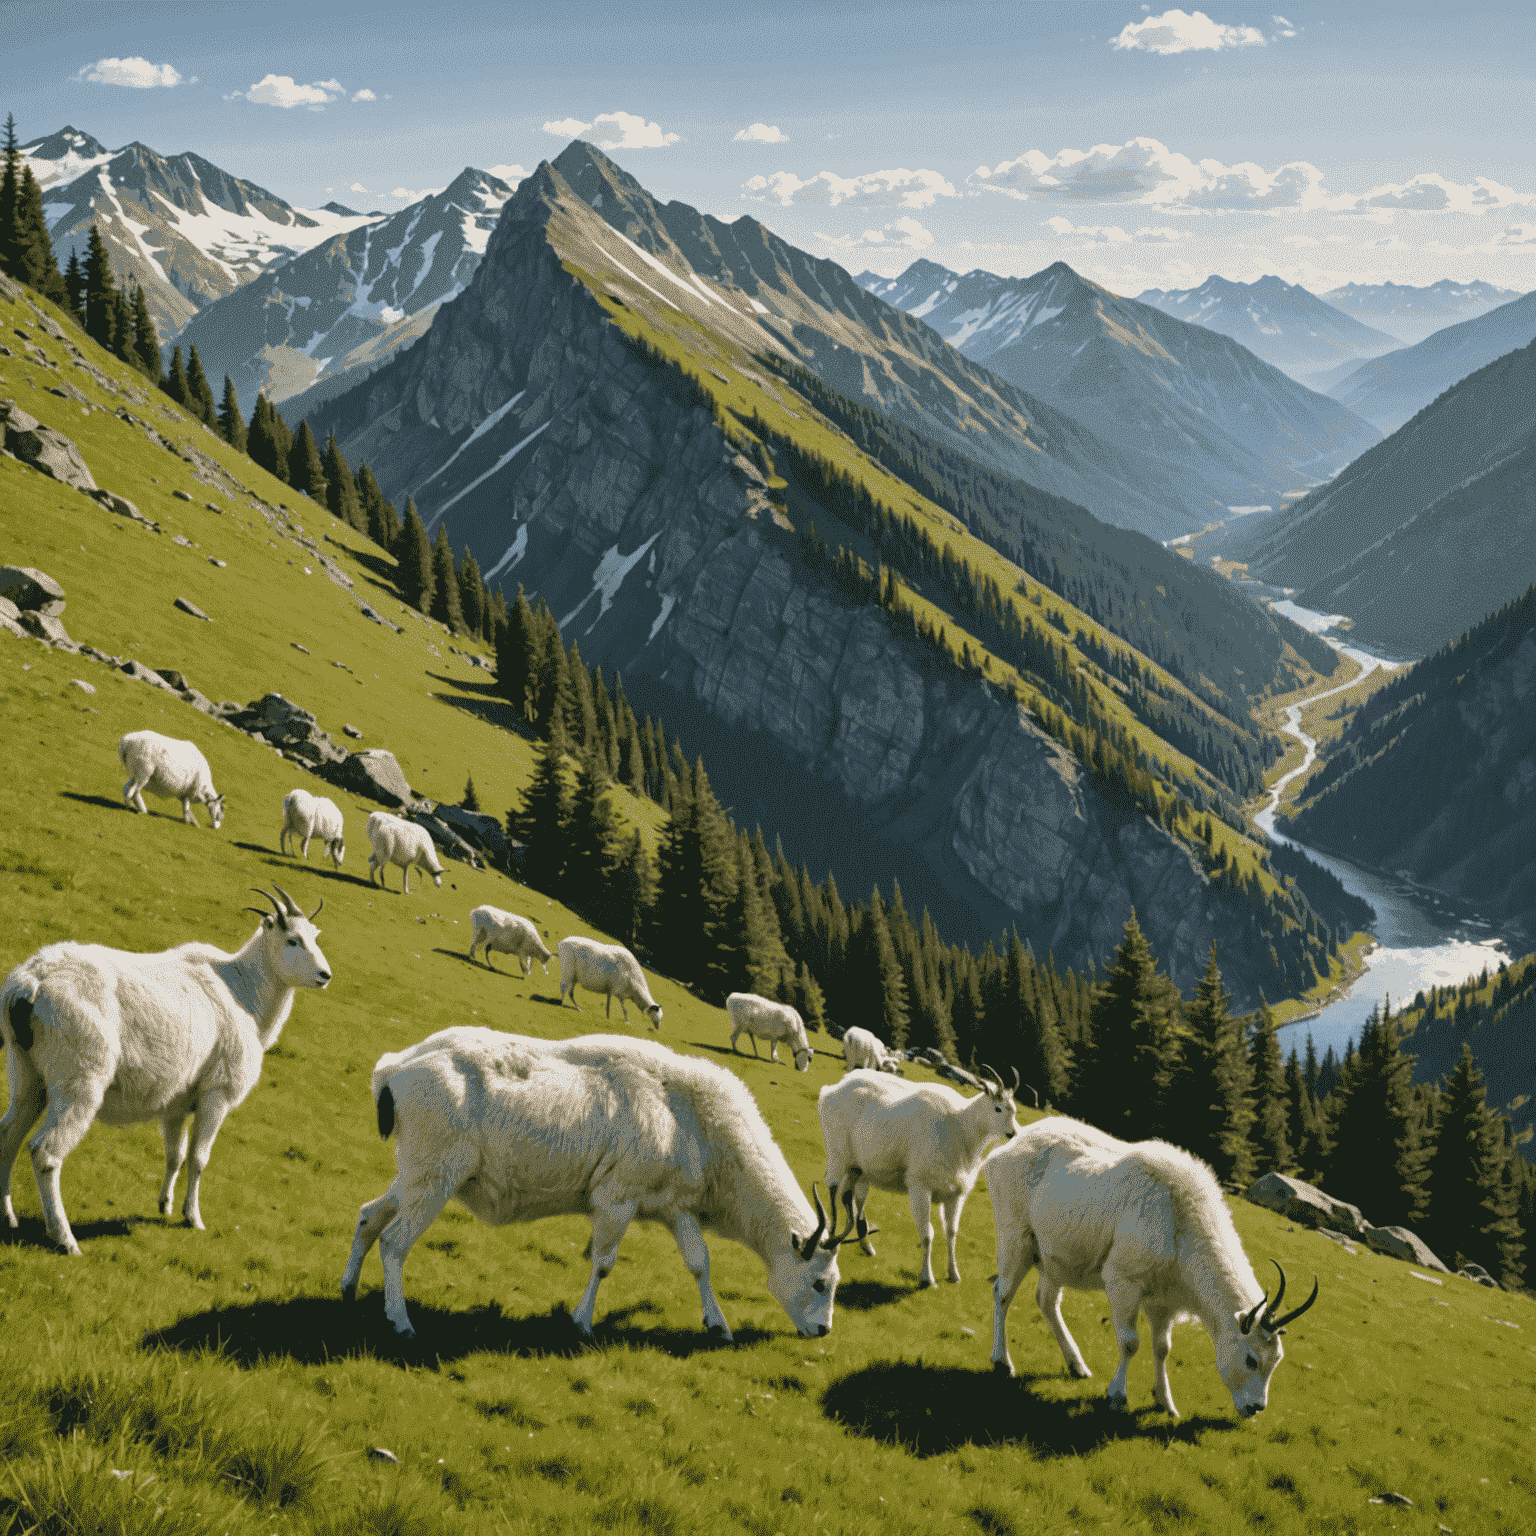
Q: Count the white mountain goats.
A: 11